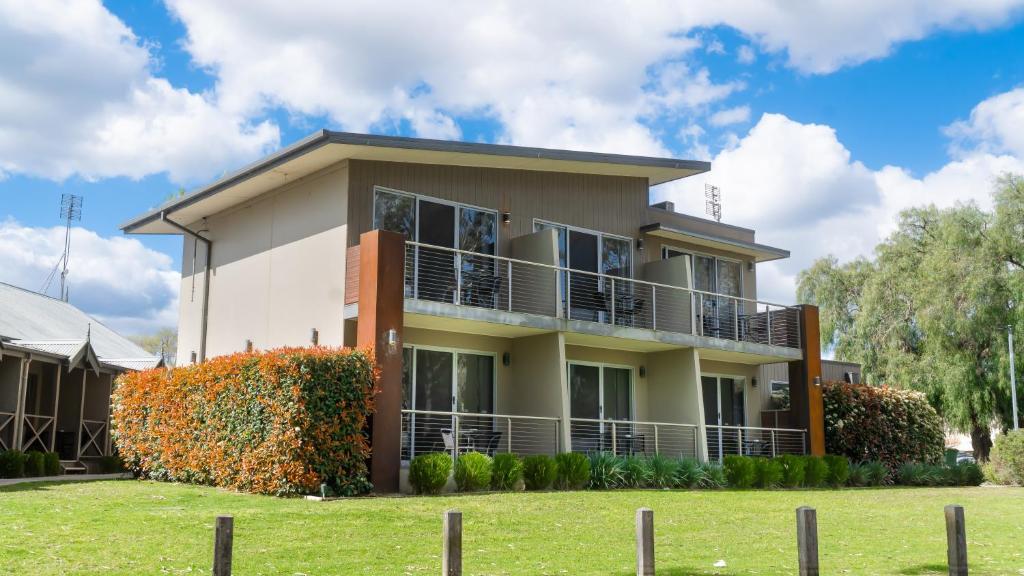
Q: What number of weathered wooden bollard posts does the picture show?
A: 5